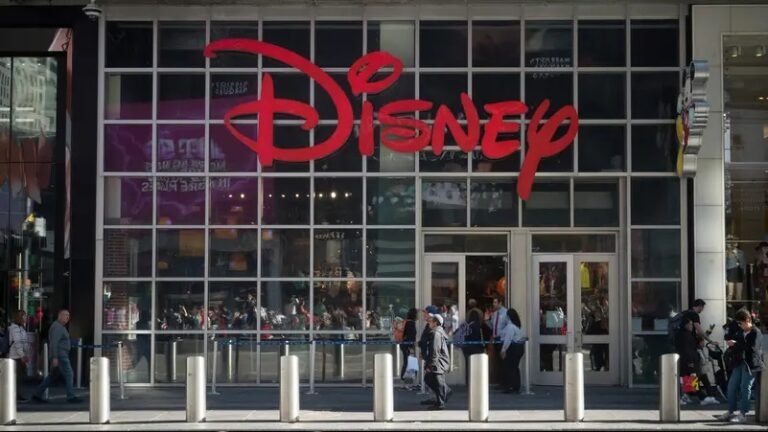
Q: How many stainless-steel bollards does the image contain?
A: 9